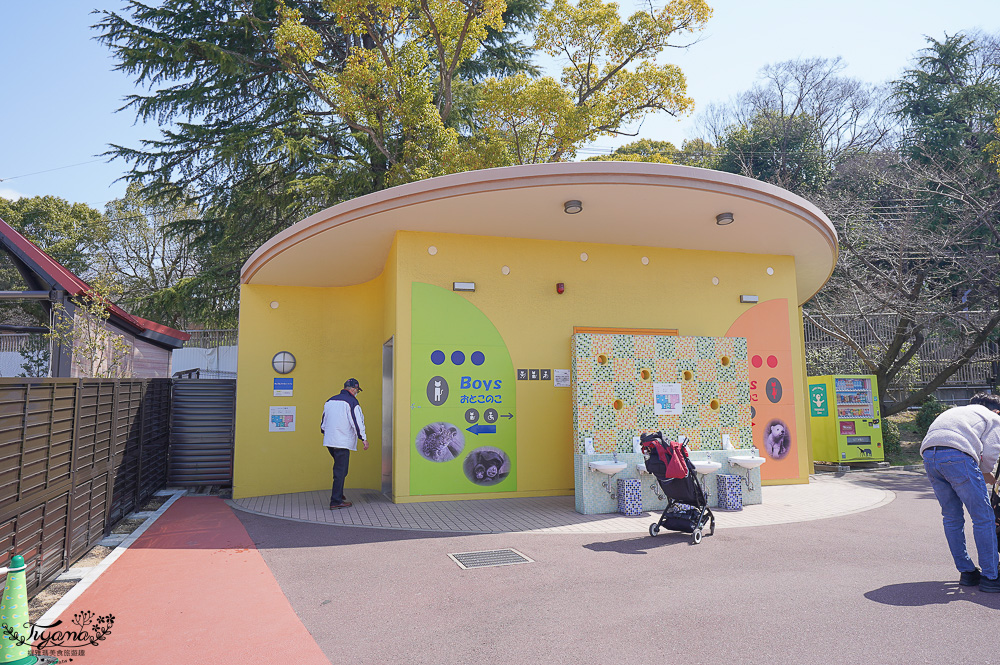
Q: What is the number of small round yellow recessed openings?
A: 6